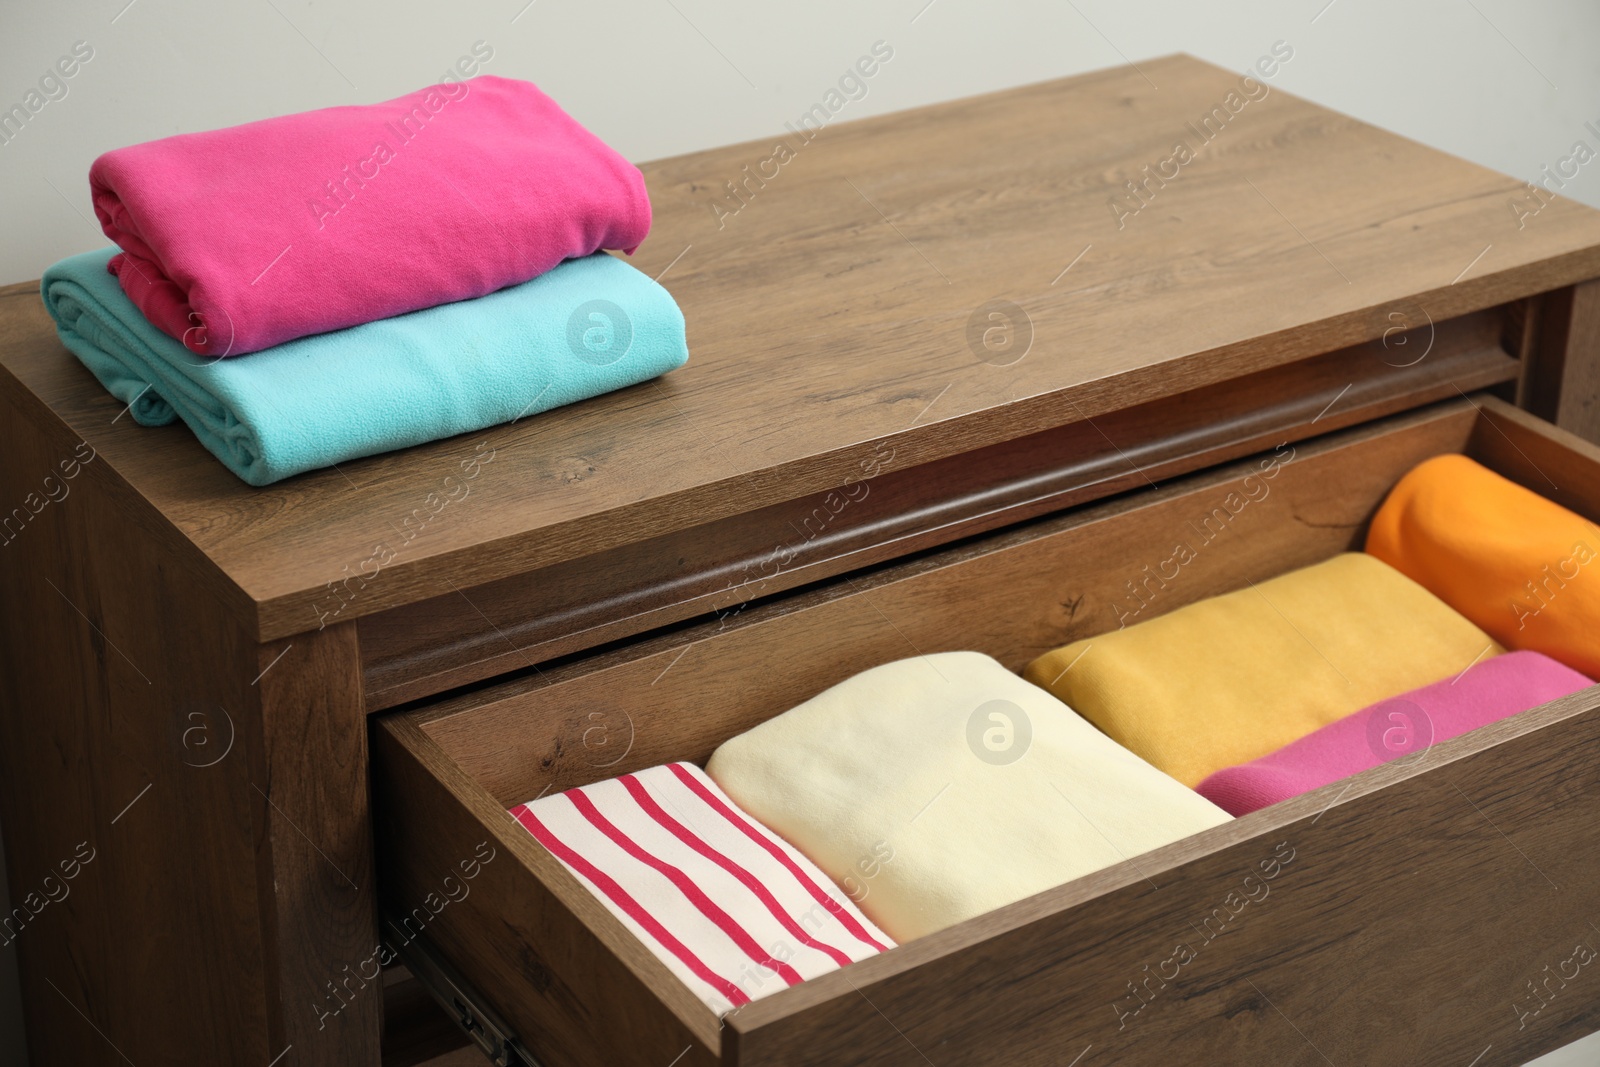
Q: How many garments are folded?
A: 7